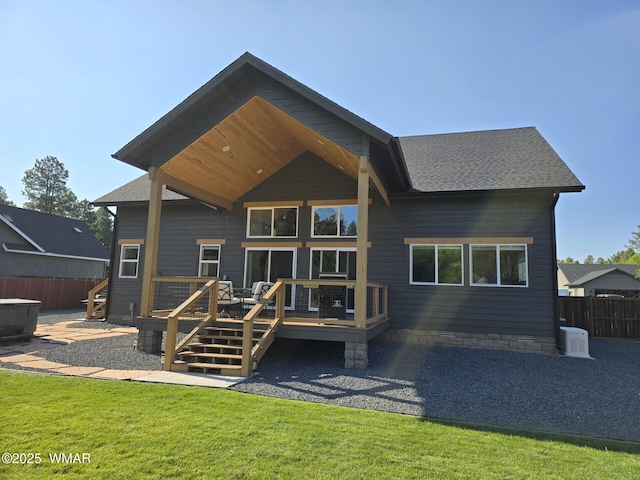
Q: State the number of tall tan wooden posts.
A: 2